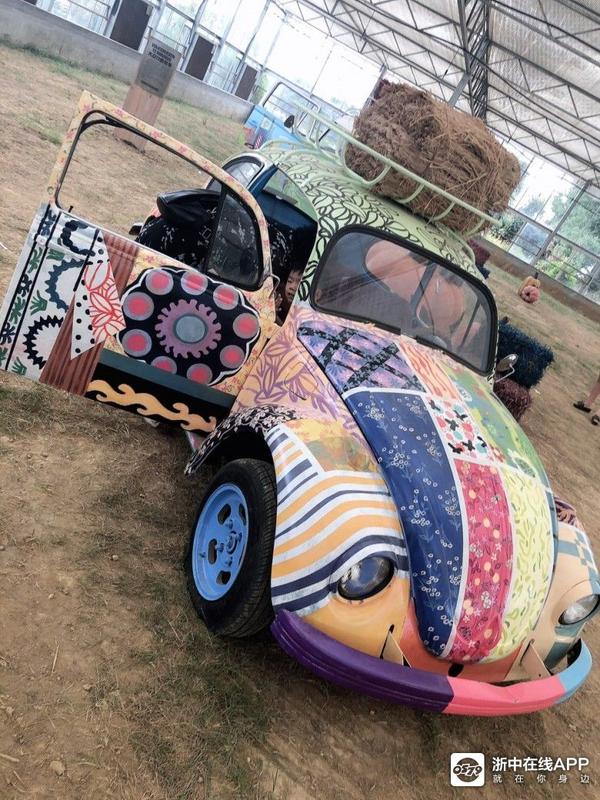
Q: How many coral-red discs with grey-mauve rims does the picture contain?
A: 9